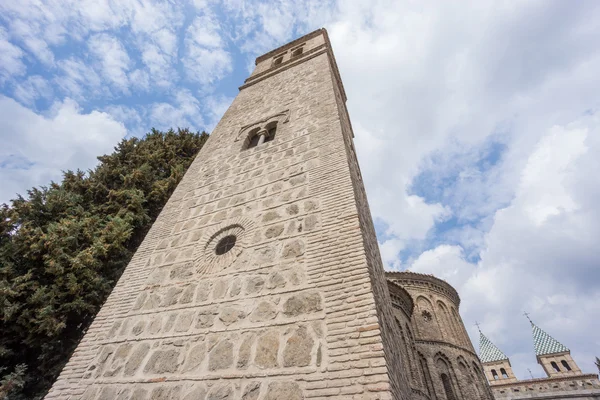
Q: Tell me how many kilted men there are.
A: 0